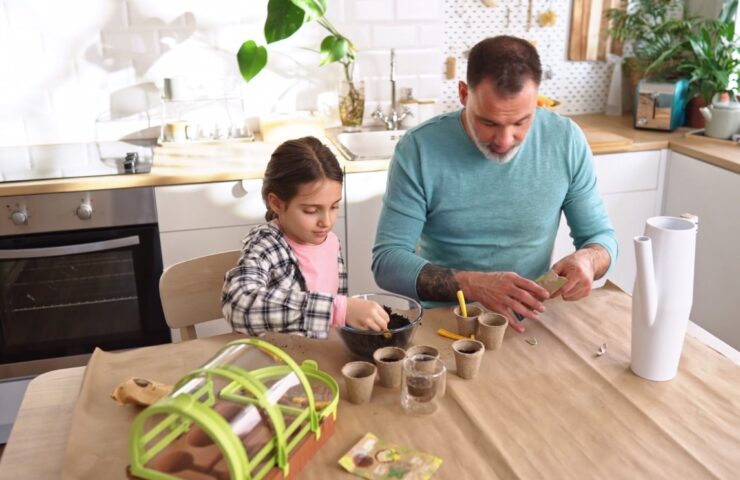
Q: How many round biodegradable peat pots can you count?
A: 6